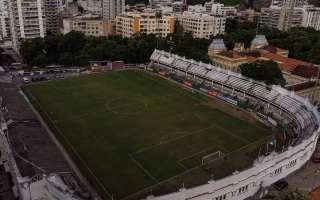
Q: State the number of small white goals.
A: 1